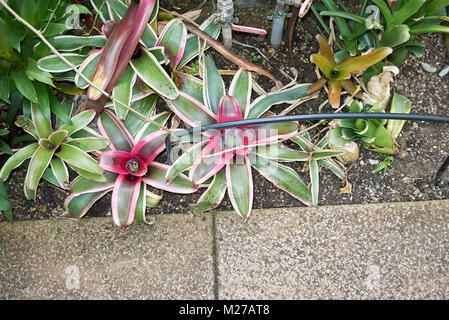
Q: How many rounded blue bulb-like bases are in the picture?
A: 0